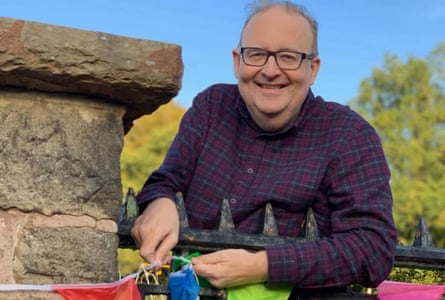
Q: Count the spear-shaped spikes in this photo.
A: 6